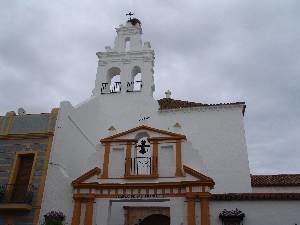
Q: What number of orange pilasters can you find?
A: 8